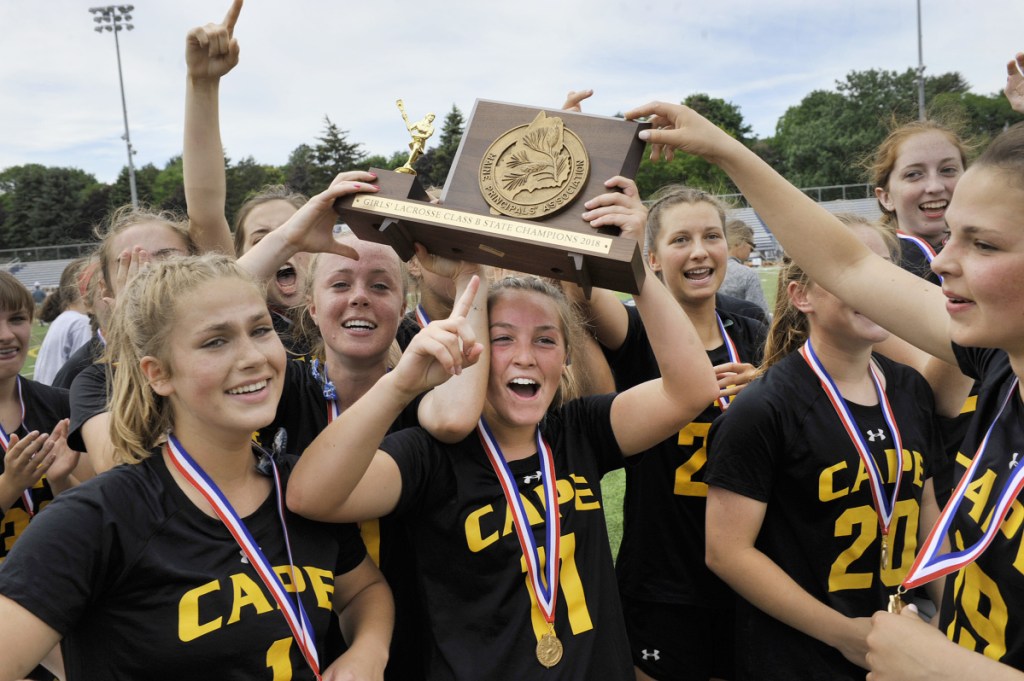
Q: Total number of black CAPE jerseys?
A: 4